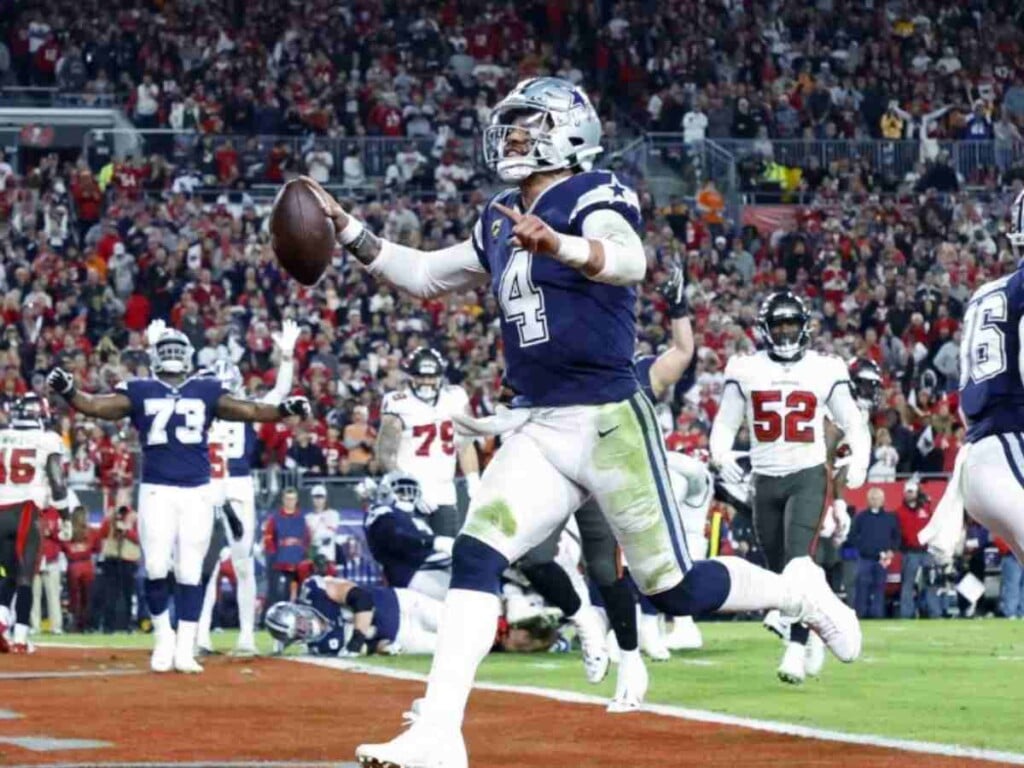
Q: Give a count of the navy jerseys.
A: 7